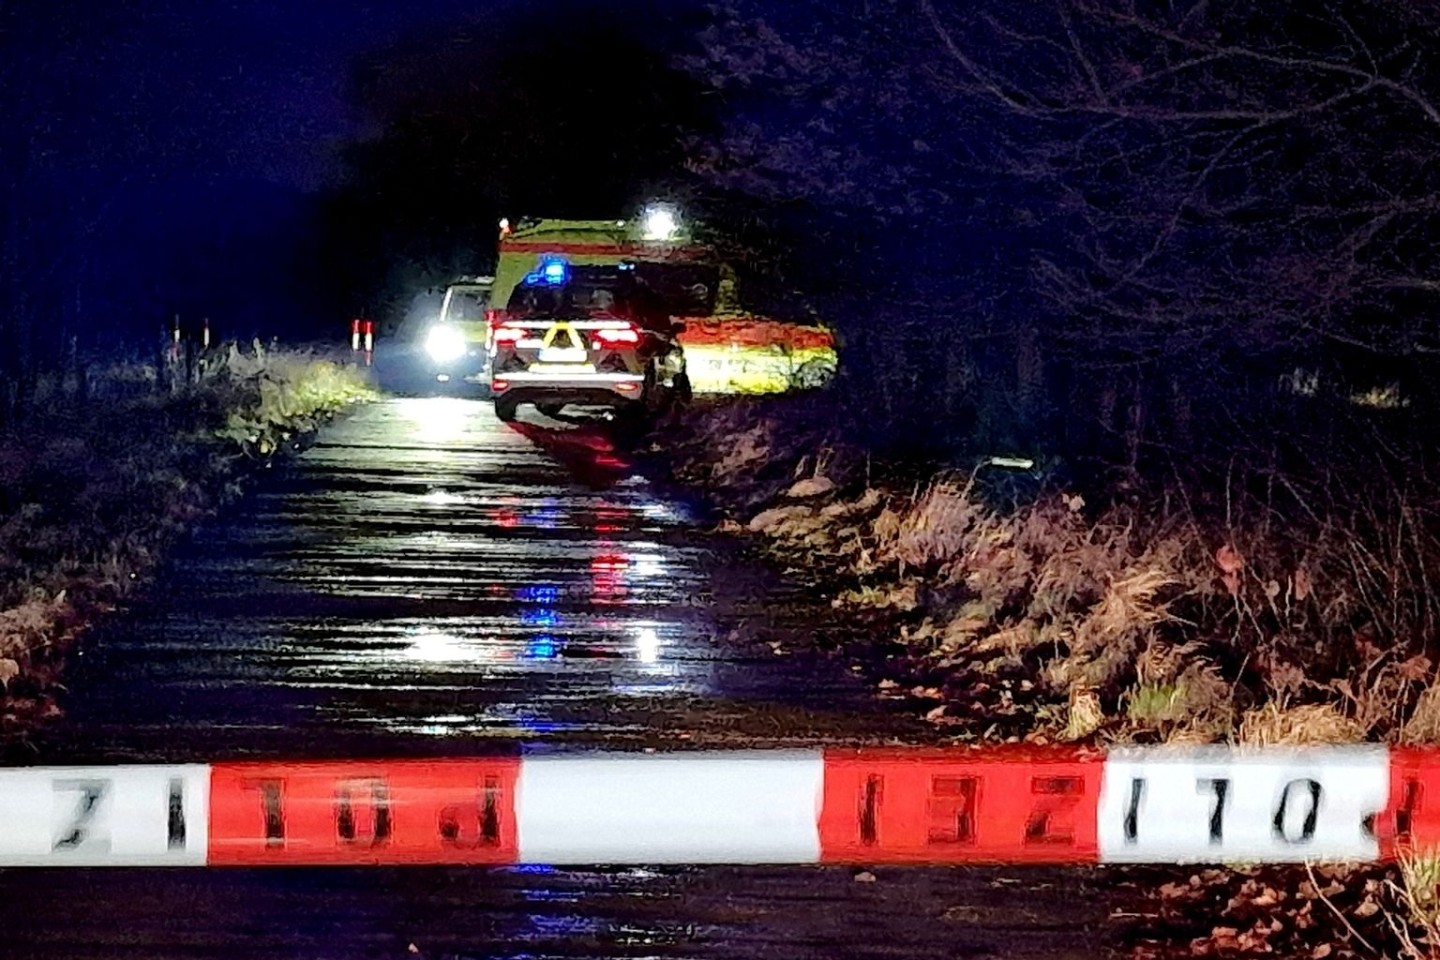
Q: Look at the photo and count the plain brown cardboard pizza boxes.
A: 0